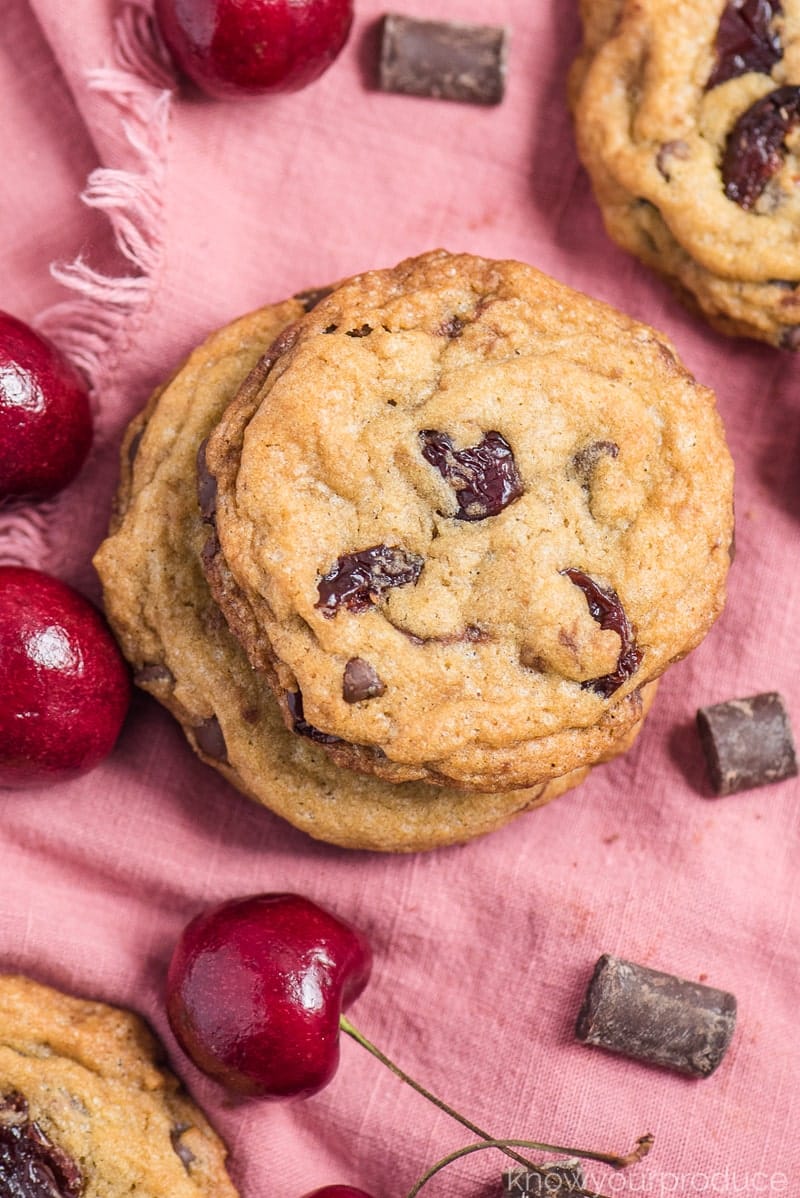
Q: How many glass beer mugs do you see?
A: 0